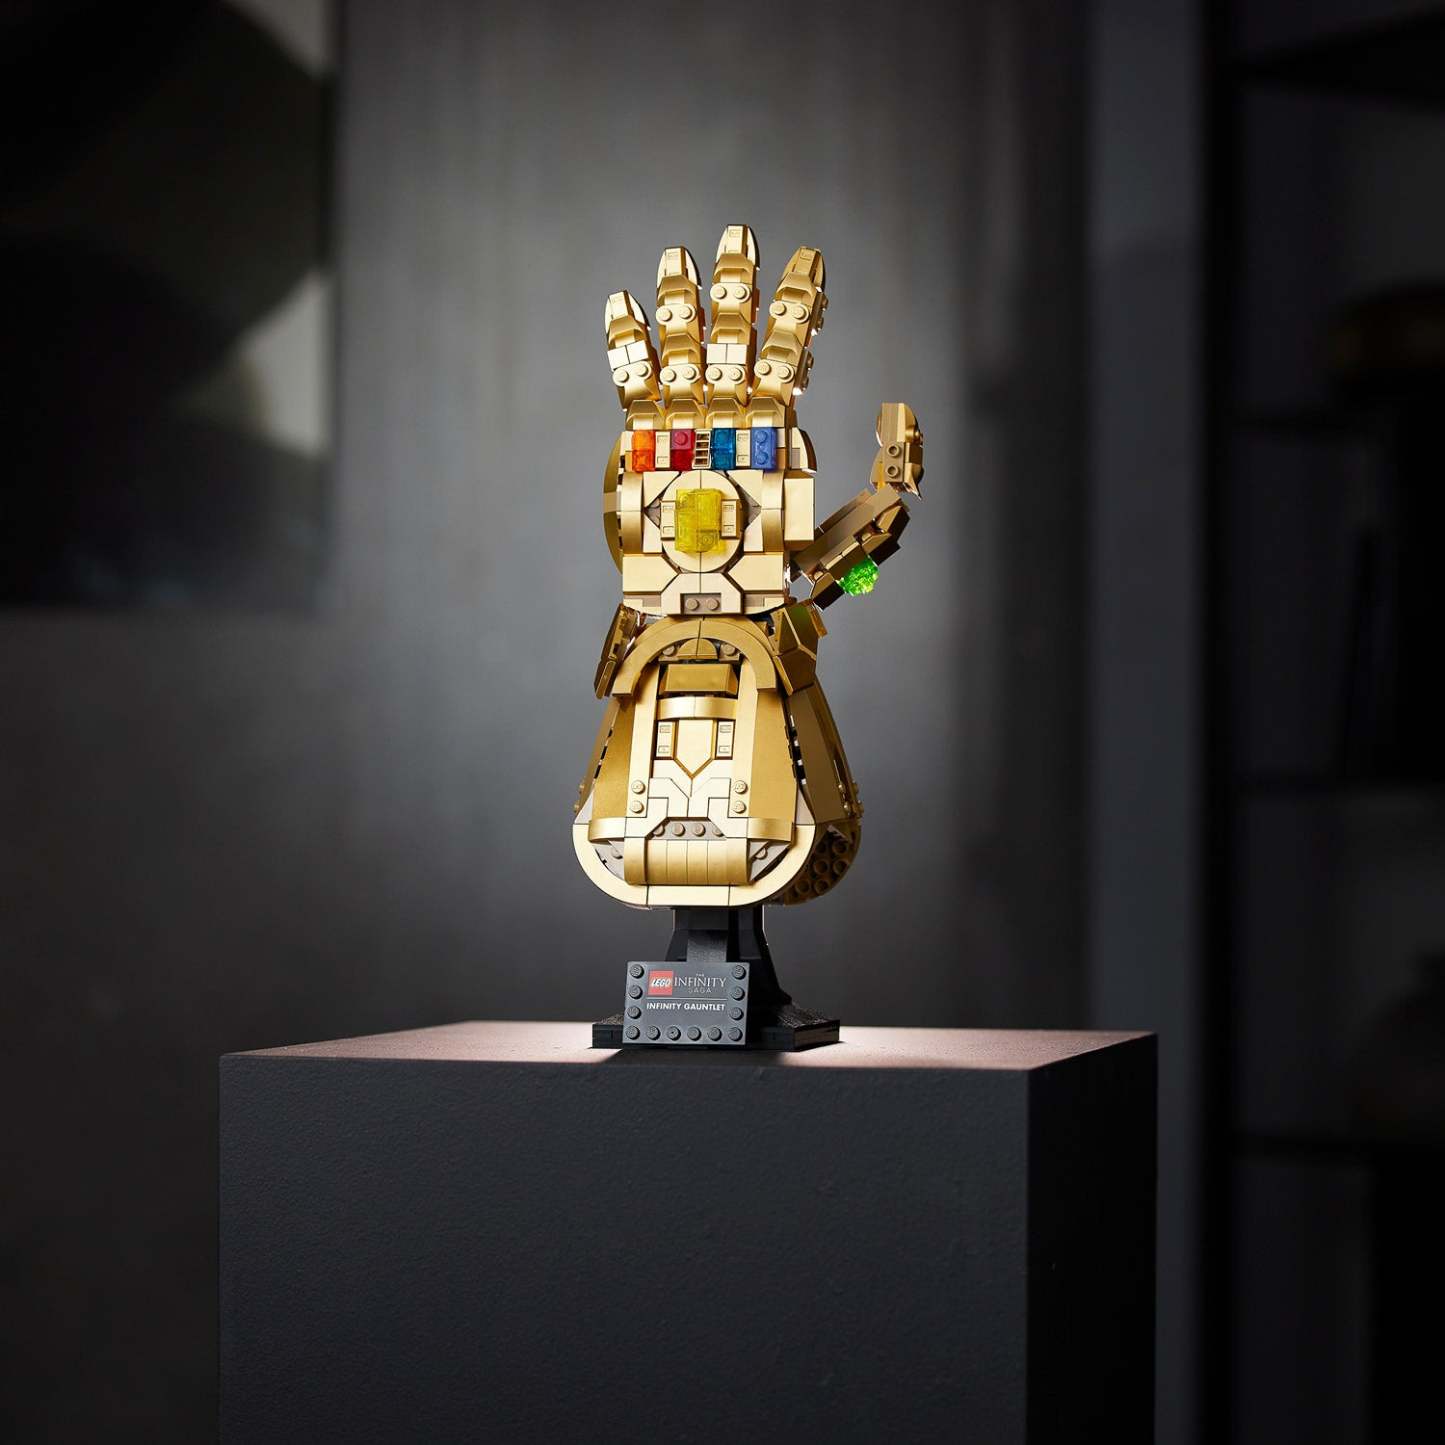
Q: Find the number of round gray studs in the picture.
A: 12